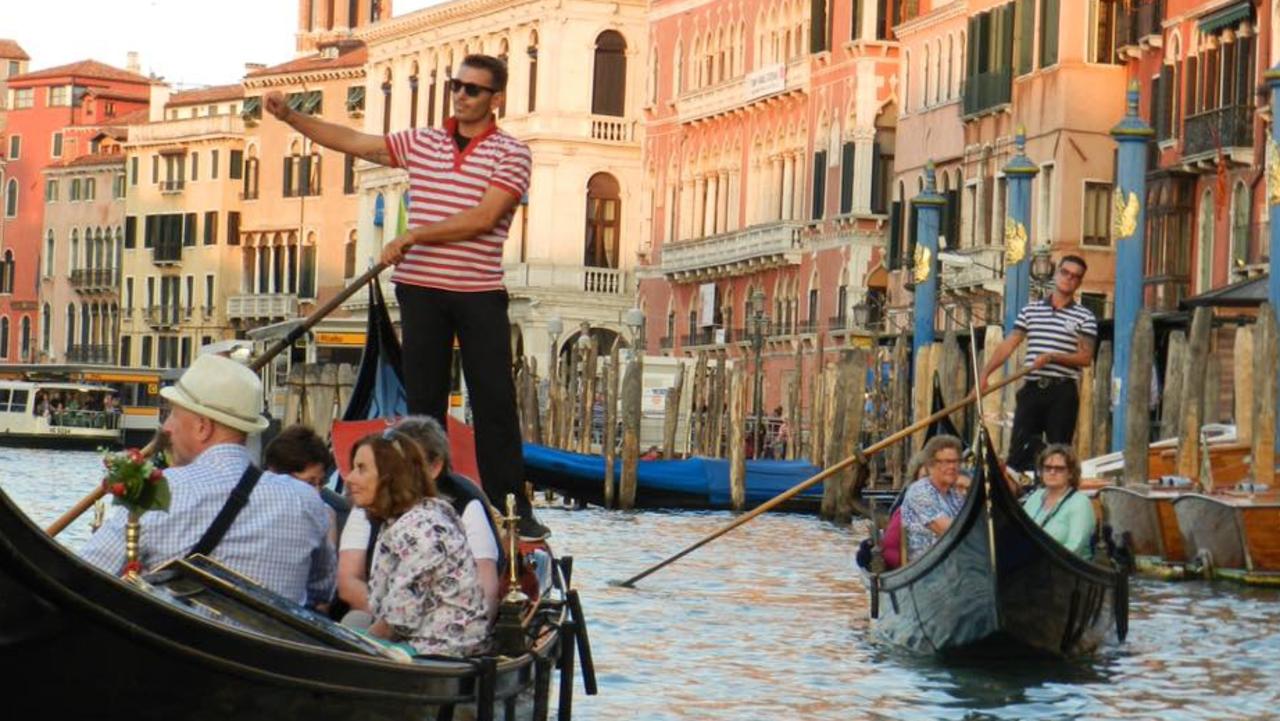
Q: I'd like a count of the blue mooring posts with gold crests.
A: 4